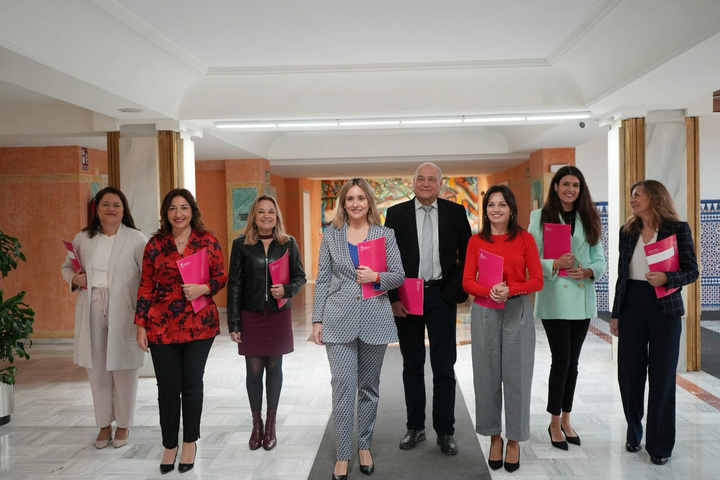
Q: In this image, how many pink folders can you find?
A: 8